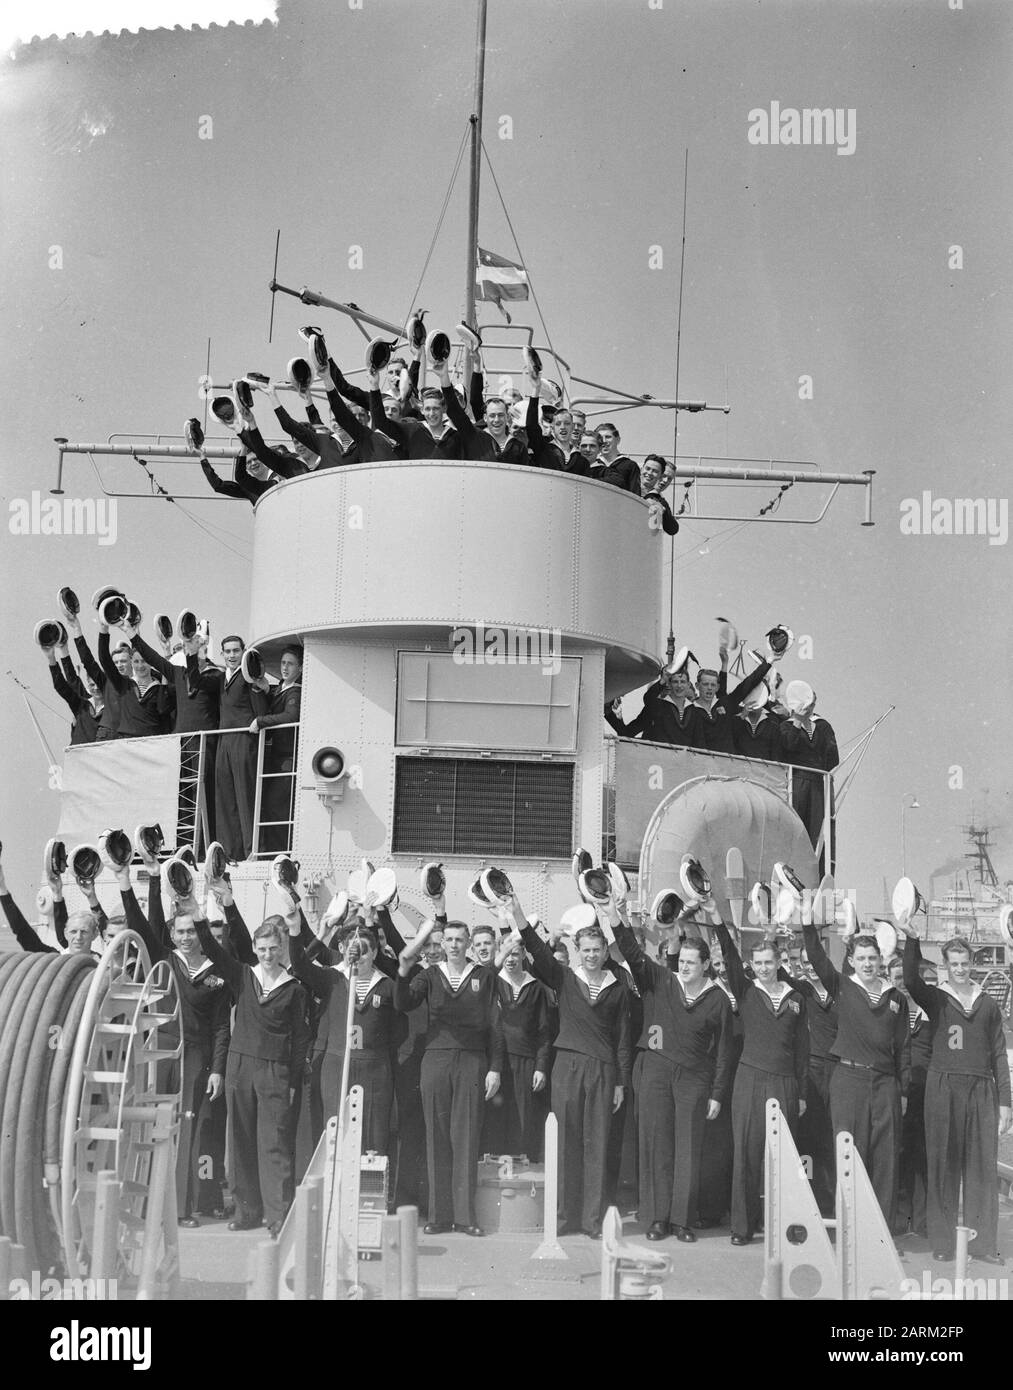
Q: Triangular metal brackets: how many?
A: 4